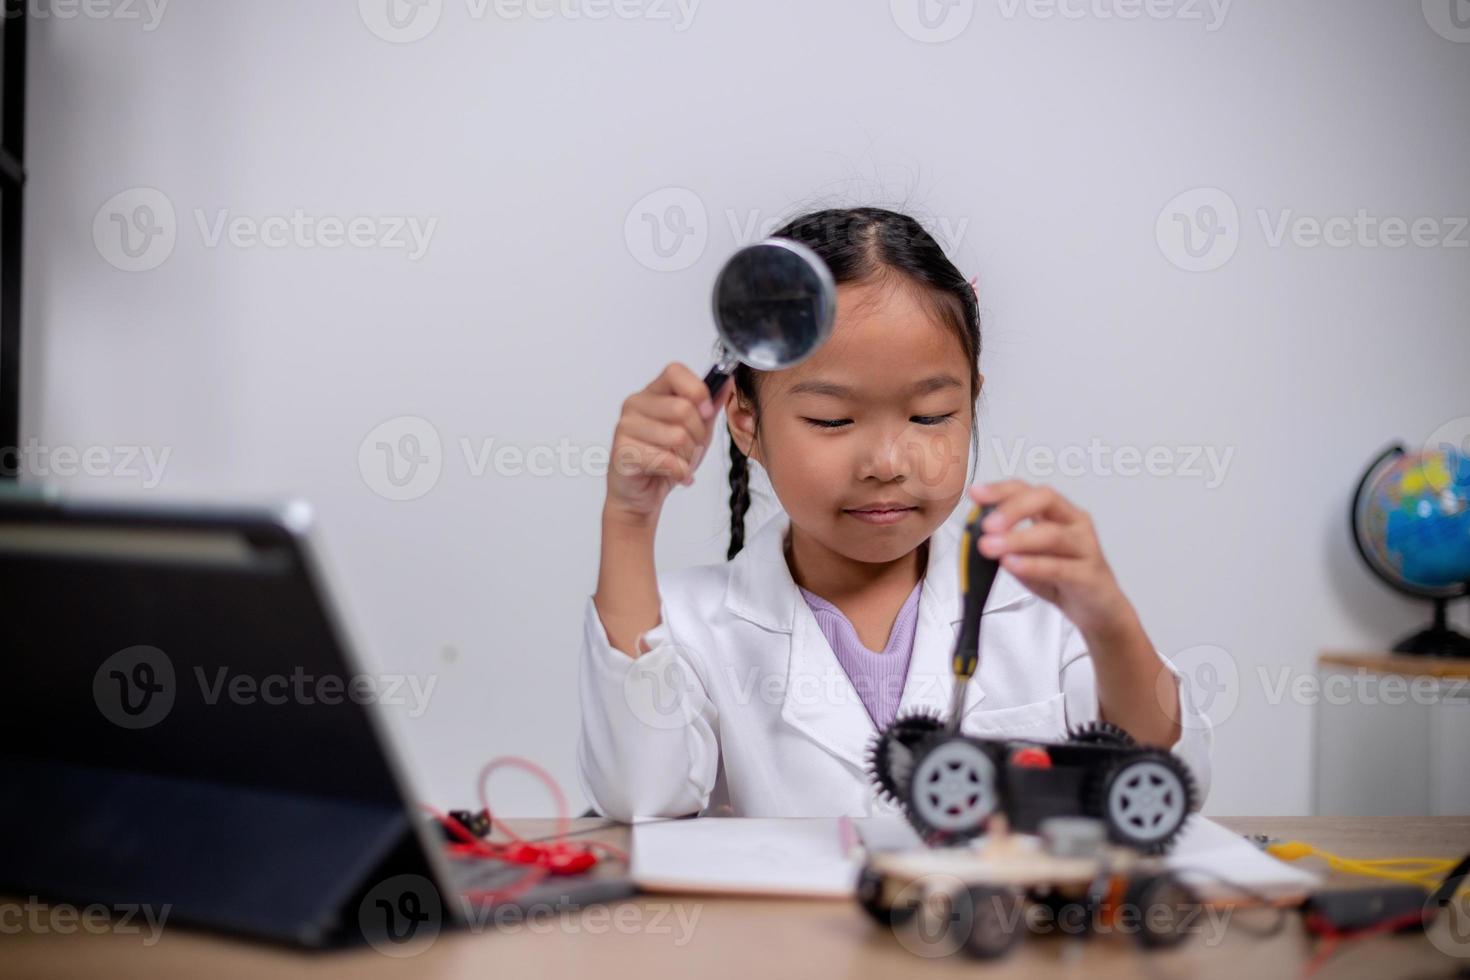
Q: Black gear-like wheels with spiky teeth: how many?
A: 4